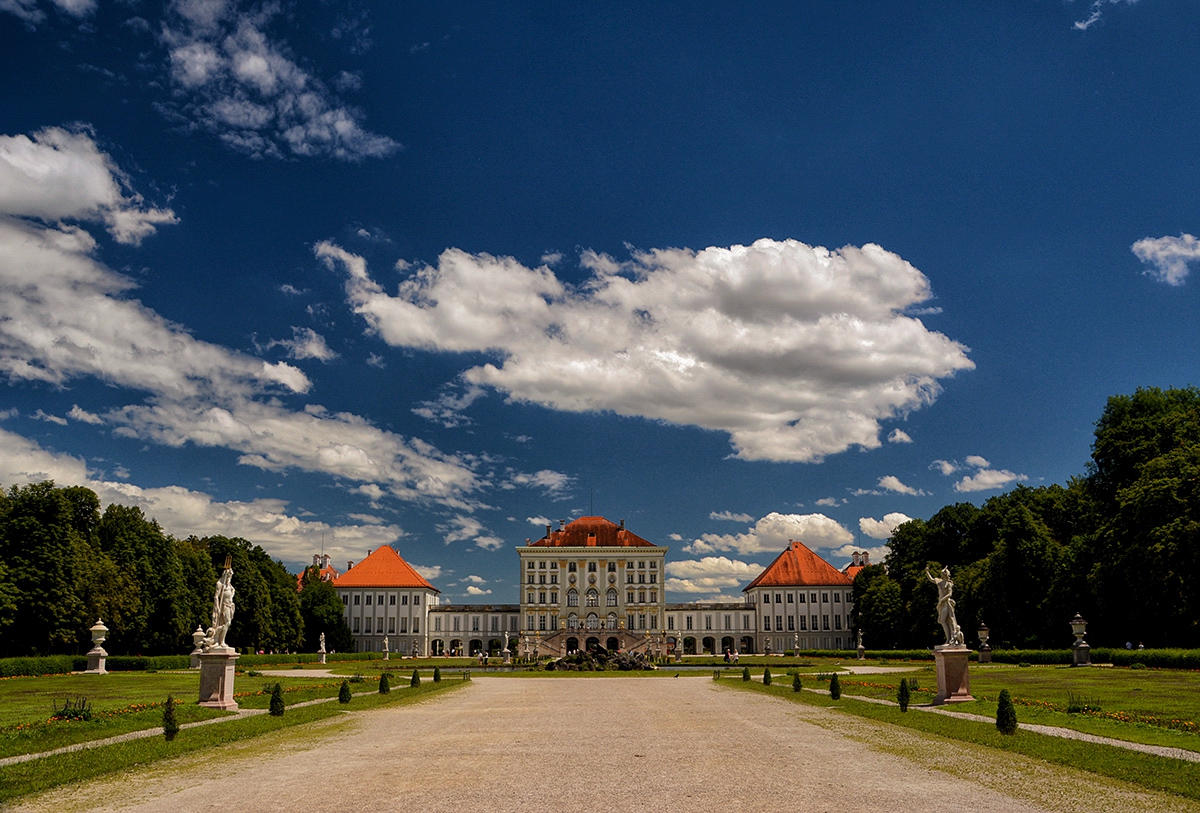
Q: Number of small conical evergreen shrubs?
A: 12